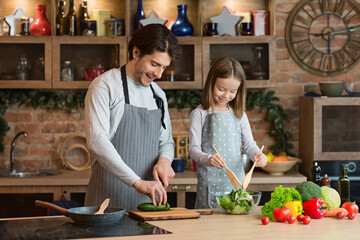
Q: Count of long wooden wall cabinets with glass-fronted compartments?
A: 1